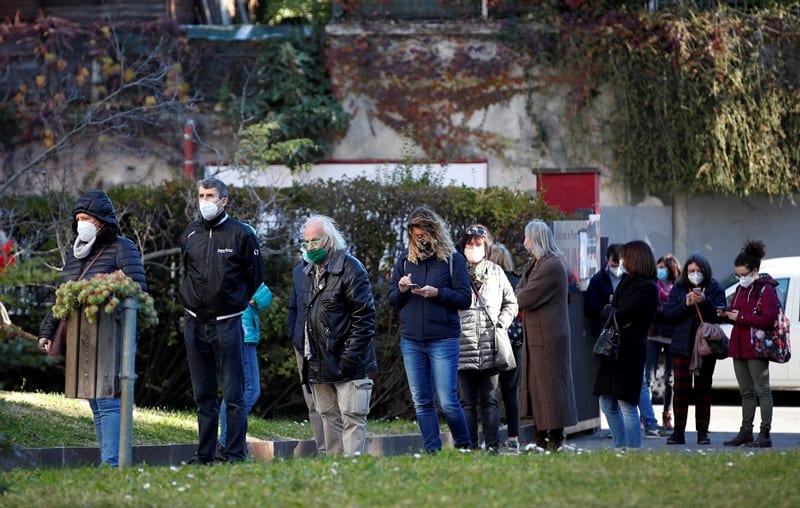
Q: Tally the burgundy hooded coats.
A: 1